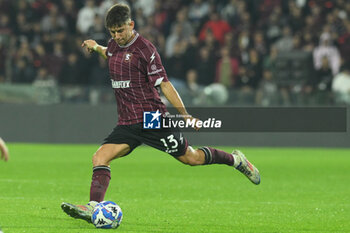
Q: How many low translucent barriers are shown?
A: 1